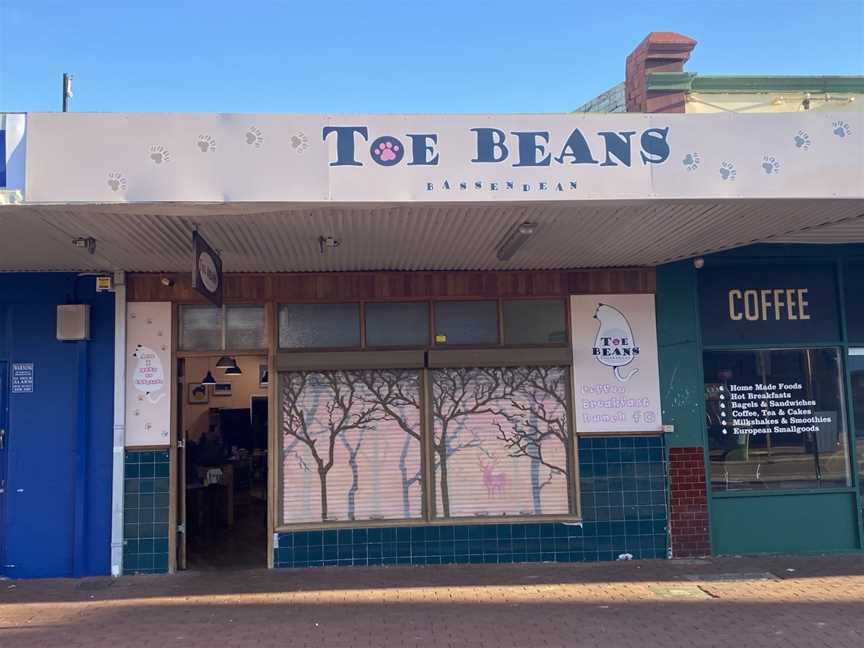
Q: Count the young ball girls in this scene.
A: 0